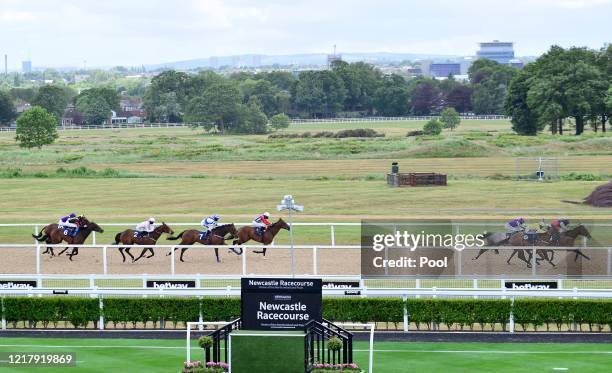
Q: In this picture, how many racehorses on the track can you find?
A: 8